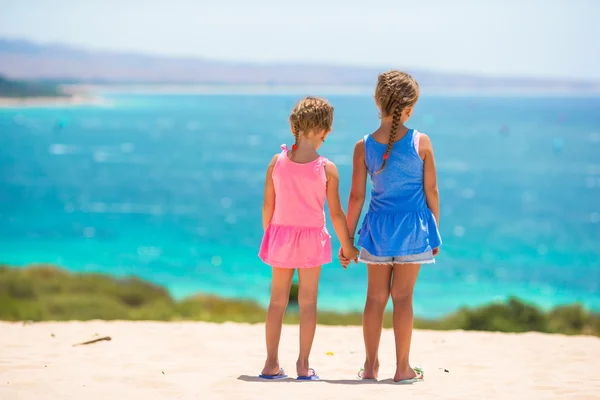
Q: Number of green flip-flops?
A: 2